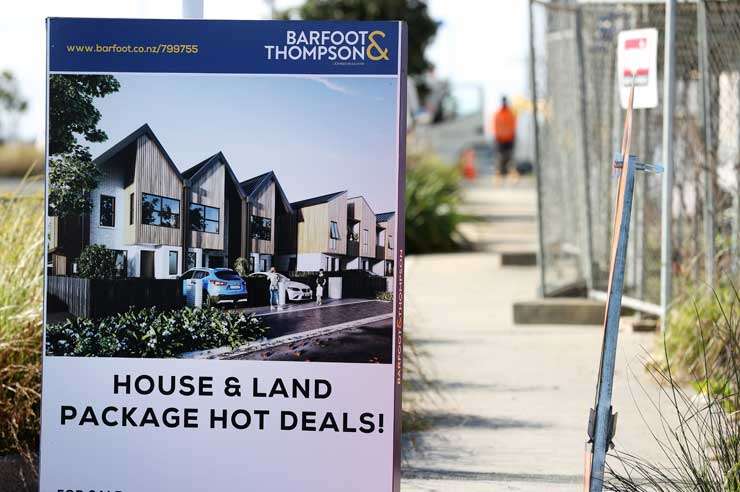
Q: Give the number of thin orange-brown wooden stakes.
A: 1